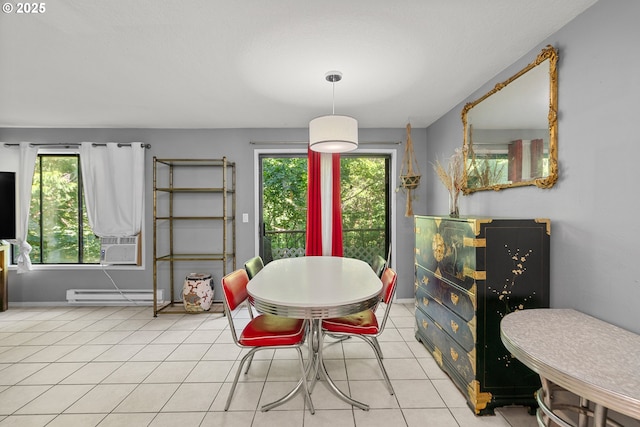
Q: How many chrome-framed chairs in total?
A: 4